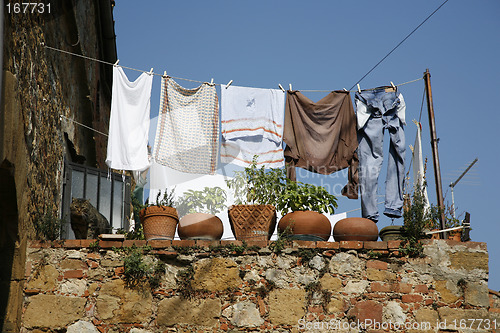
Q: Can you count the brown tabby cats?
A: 1